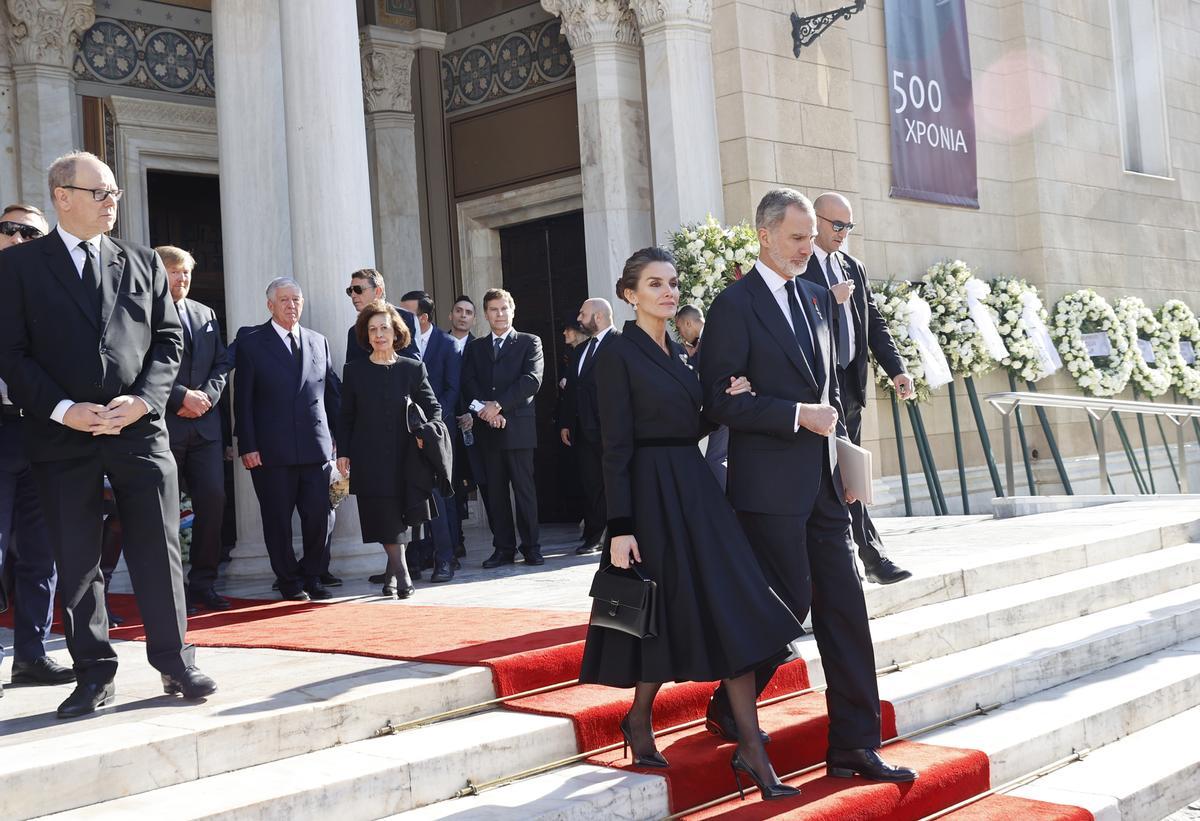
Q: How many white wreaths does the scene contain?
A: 7